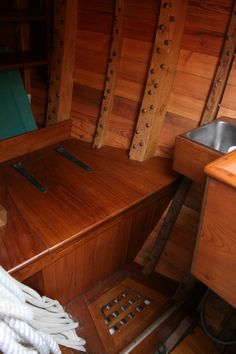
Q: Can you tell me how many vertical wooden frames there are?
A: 4